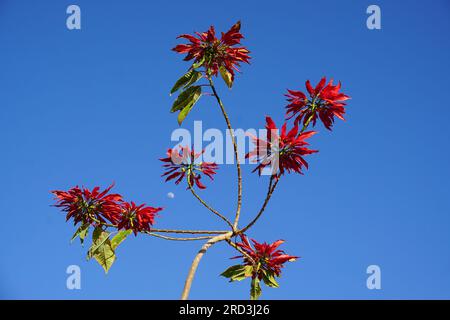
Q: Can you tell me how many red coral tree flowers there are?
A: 7